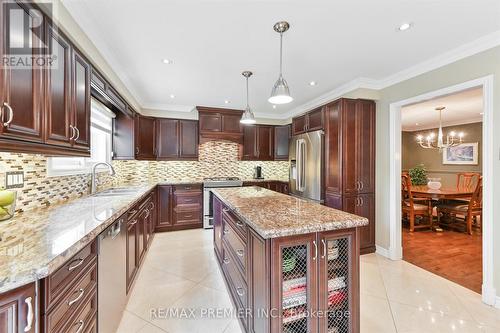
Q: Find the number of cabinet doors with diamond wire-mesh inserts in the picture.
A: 2